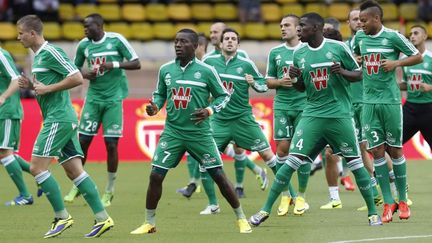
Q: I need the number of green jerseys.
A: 11